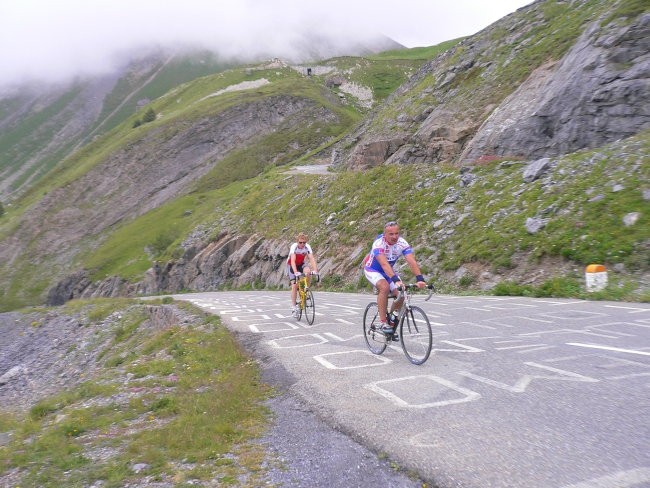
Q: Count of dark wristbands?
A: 2